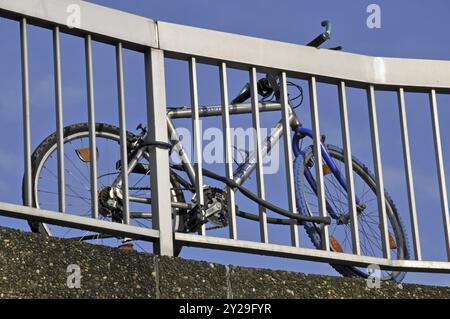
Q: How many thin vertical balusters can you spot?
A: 13